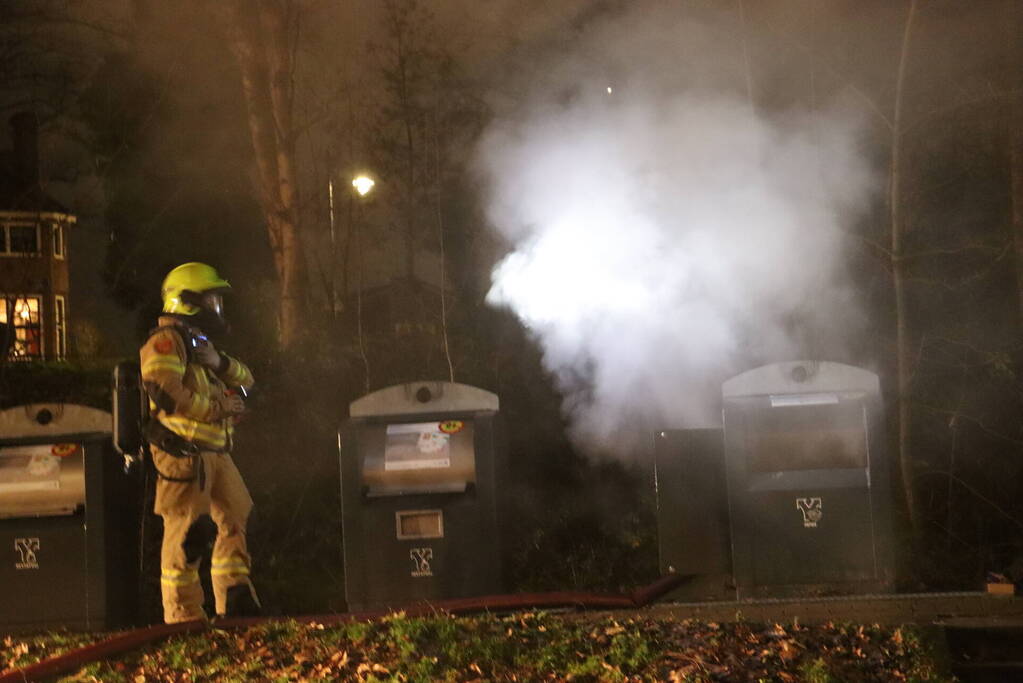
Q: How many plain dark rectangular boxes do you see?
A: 1